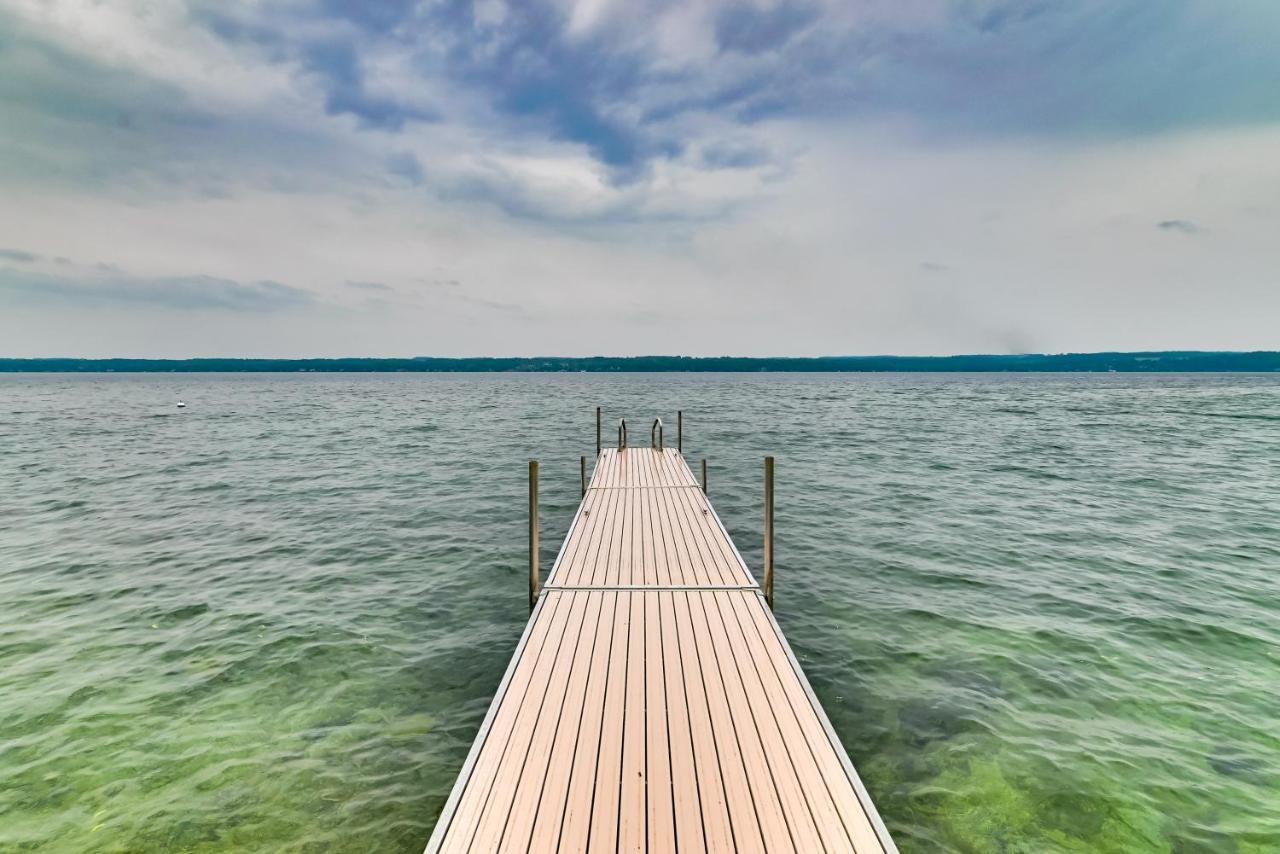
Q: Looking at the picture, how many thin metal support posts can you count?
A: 6